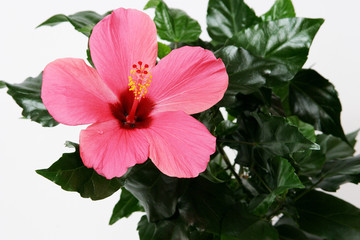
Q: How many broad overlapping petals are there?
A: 5